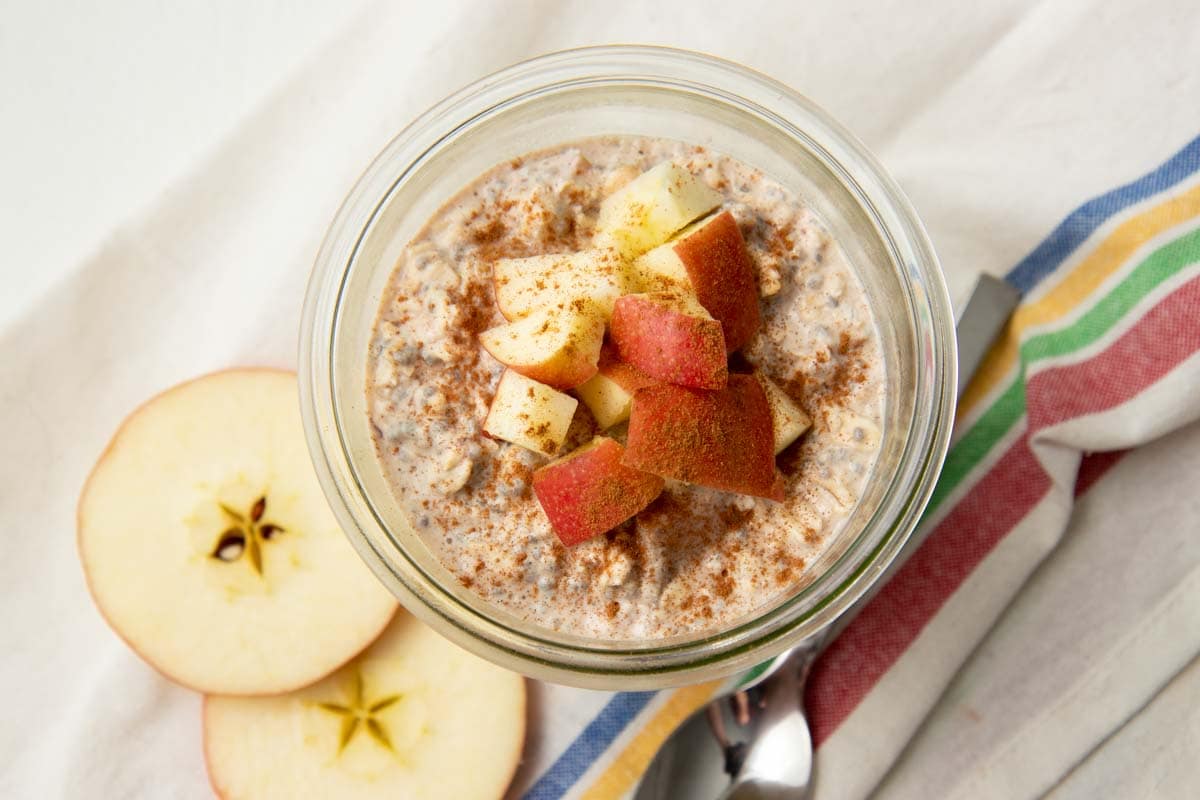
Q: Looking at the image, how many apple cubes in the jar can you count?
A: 10